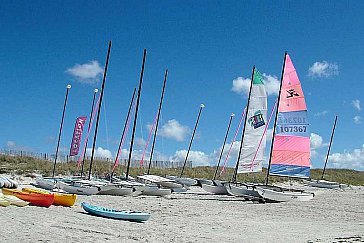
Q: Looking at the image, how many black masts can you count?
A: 11